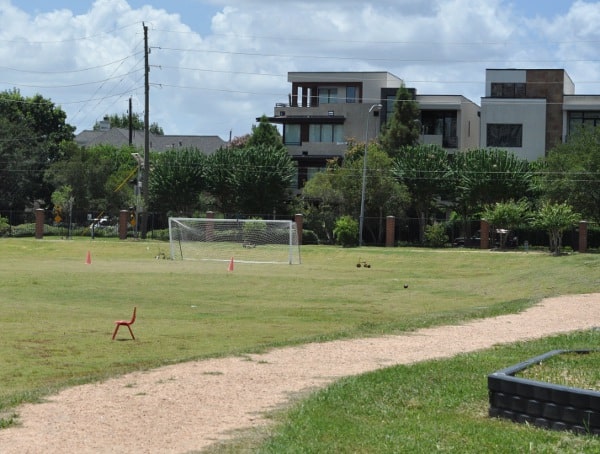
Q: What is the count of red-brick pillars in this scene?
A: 7